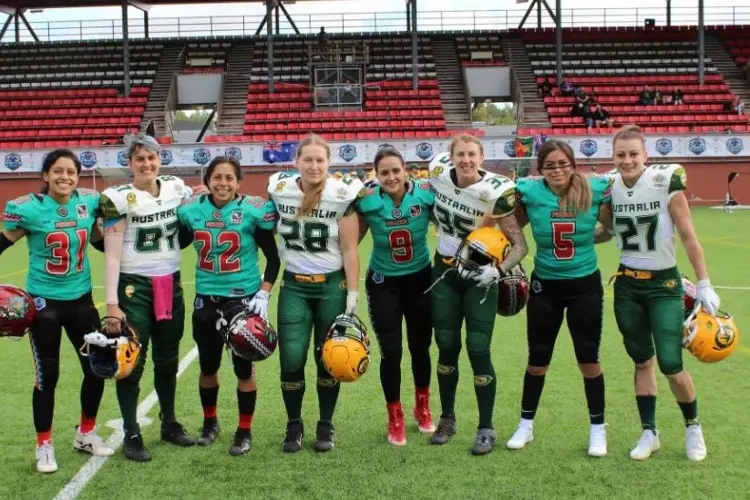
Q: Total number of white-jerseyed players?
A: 4